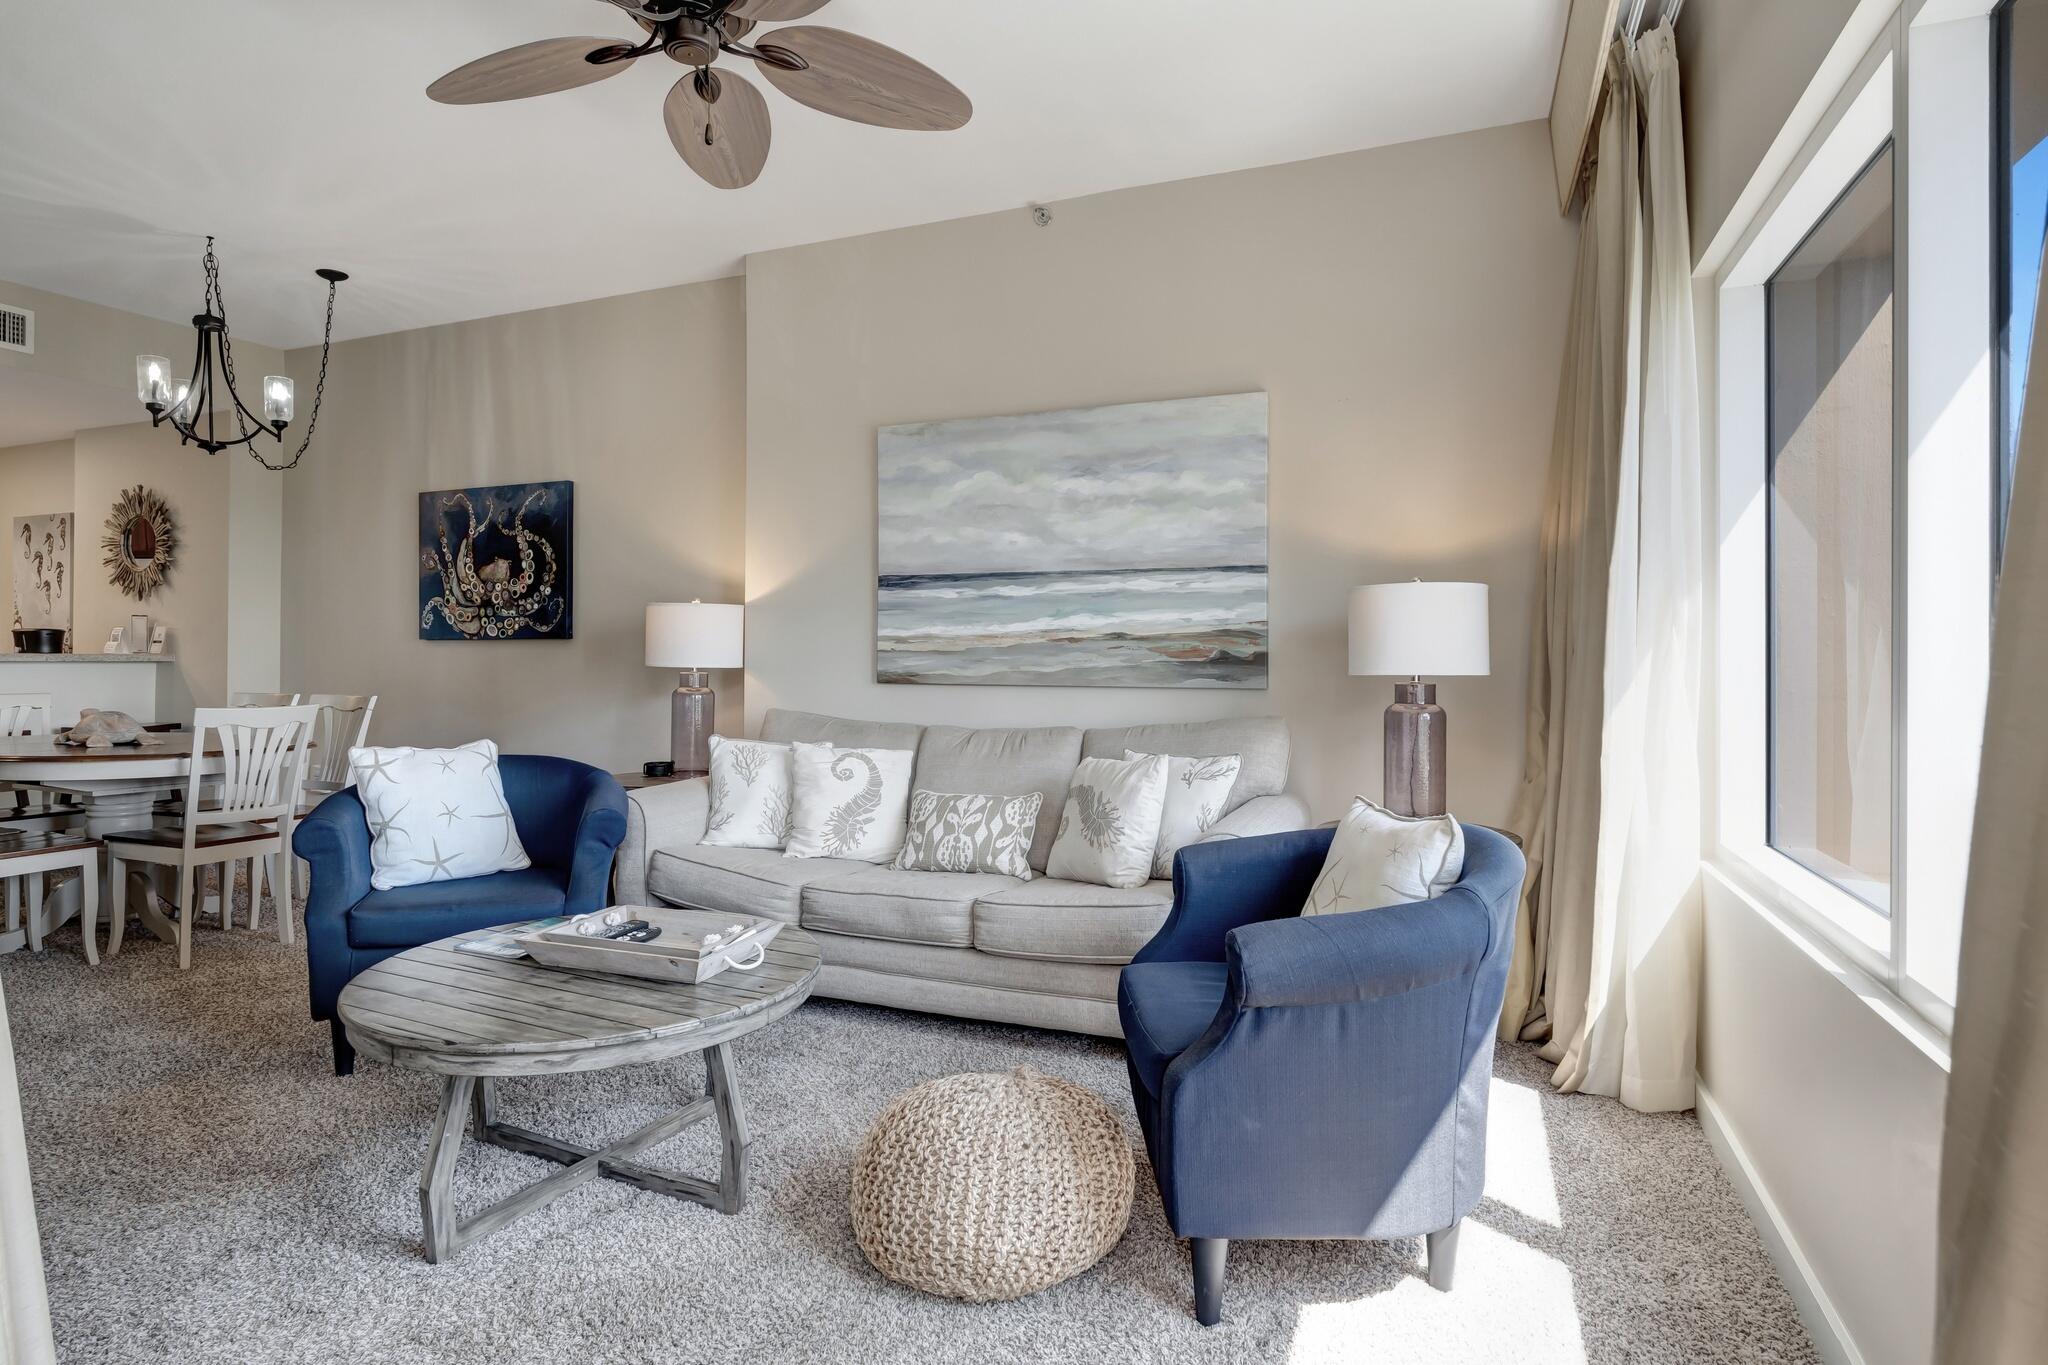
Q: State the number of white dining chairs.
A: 5